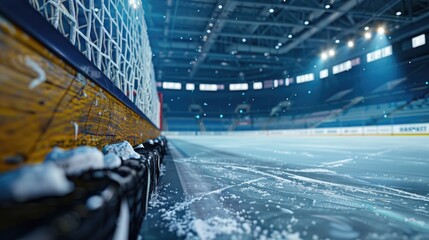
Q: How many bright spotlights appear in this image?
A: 5